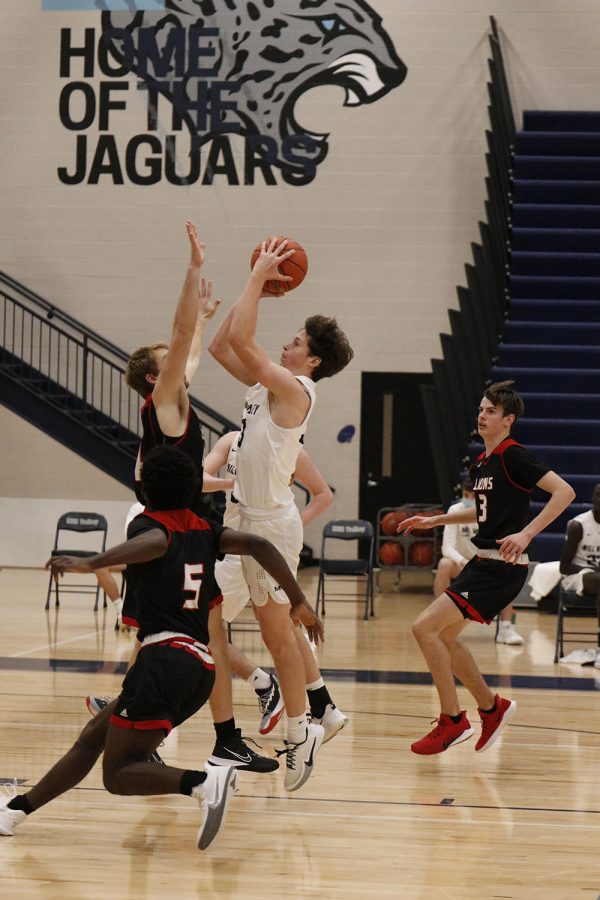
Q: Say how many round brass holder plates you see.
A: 0